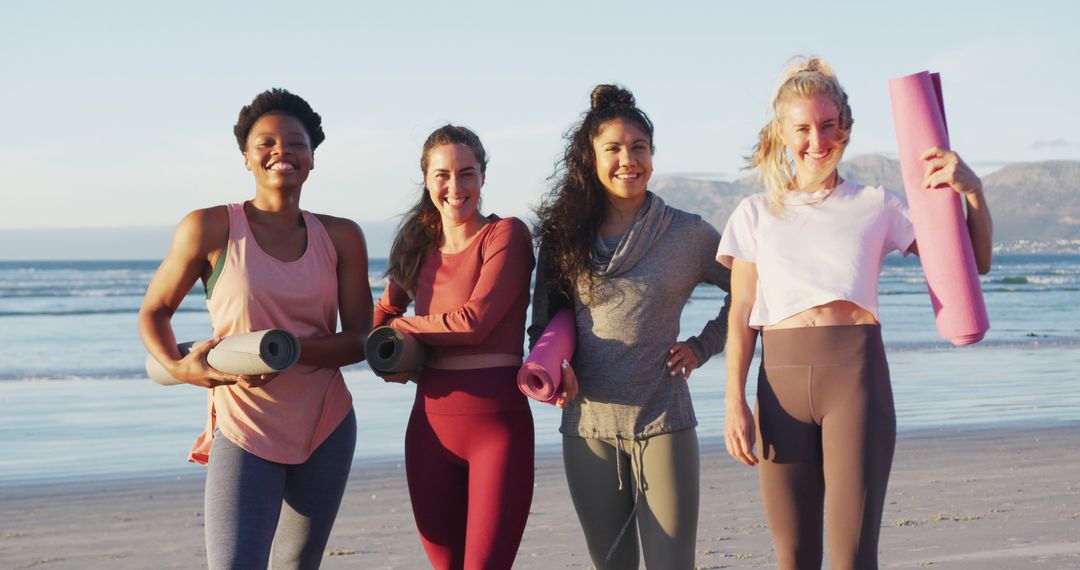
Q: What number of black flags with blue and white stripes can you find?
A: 0